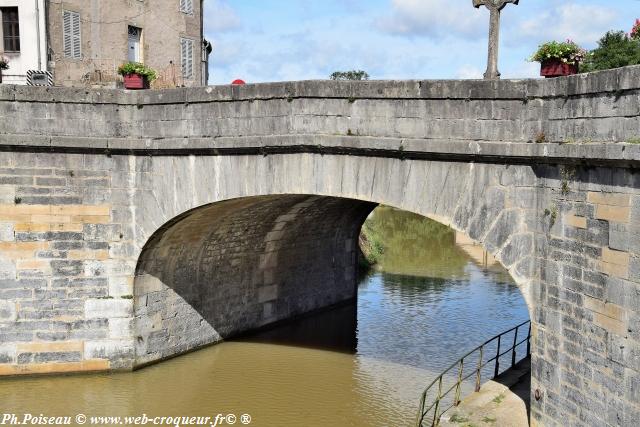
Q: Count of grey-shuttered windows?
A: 3